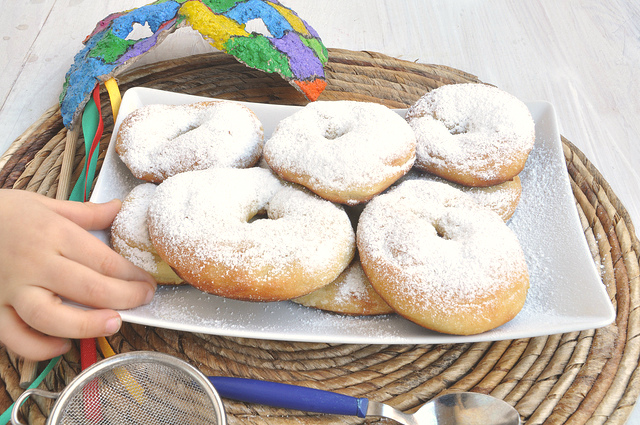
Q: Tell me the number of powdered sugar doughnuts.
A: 8